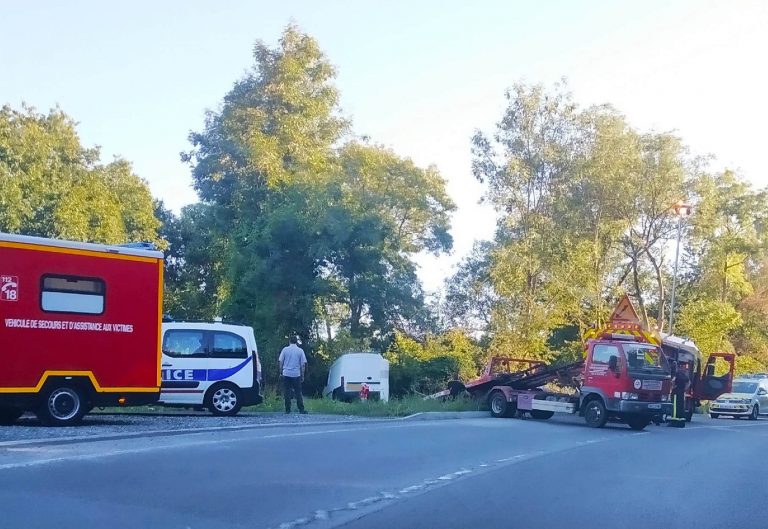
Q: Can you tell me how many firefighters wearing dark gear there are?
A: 1